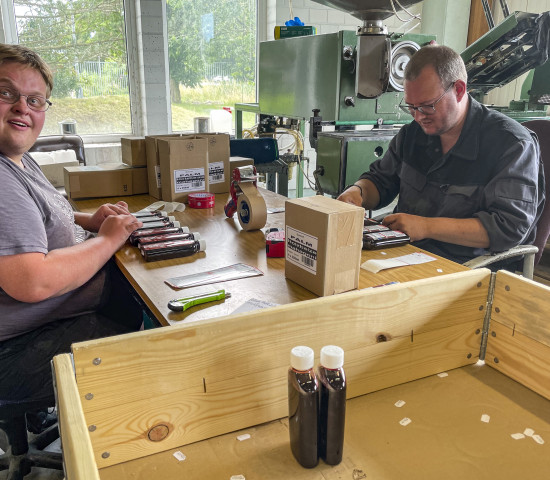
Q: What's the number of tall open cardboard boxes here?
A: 3